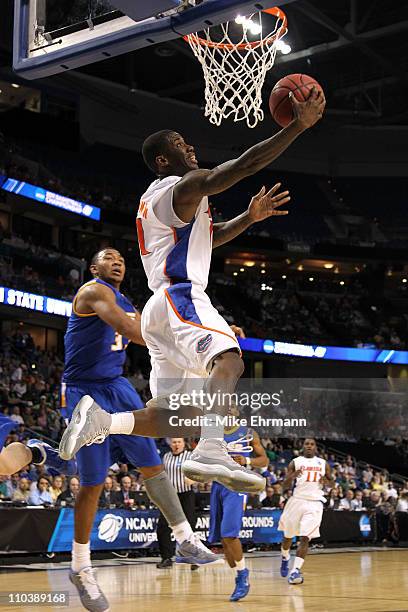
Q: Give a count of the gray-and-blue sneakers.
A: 2